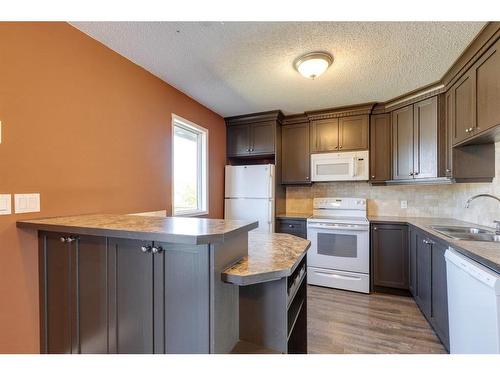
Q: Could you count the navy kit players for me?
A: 0